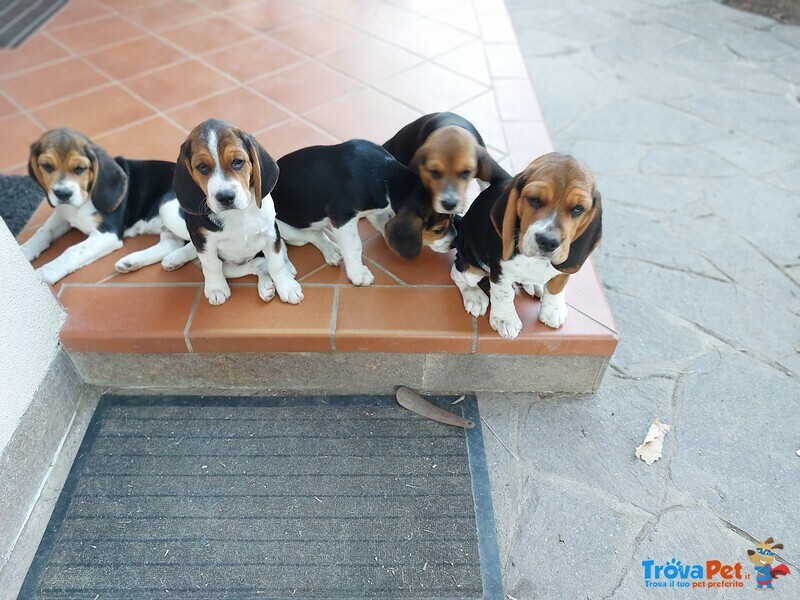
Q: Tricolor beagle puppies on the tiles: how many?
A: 5